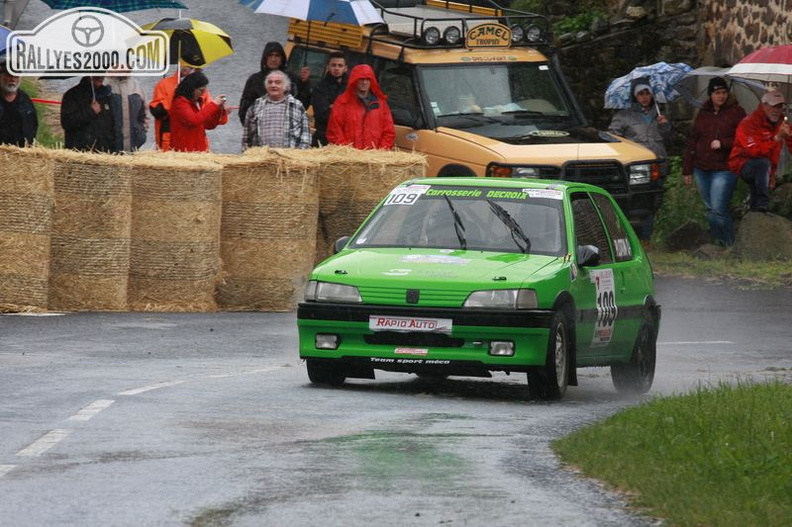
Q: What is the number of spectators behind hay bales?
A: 9